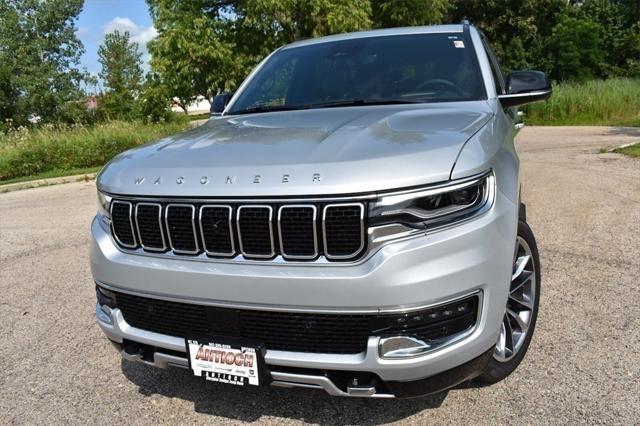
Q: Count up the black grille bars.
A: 7